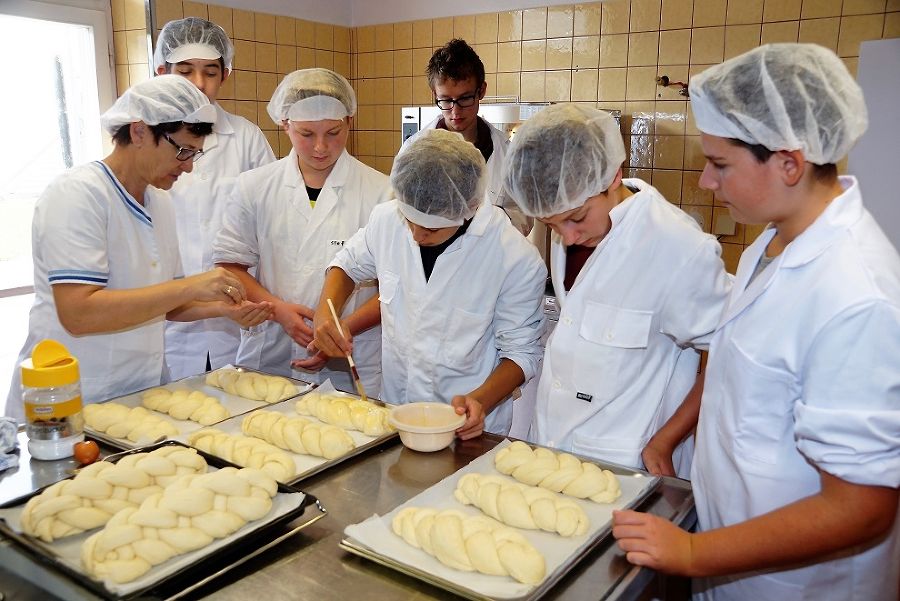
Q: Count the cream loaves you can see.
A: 11